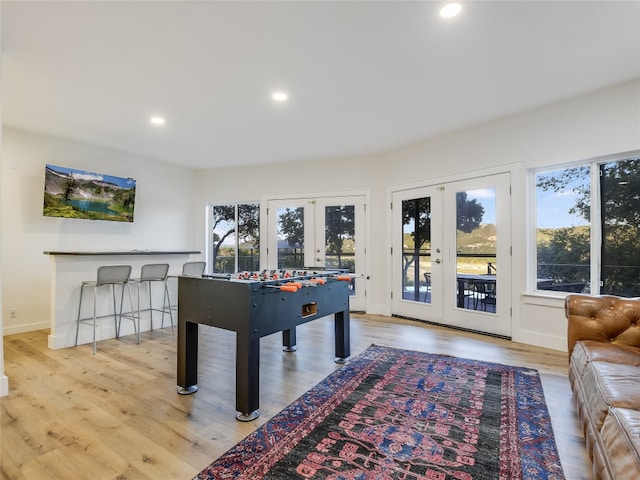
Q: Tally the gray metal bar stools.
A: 3